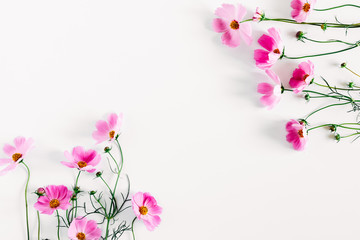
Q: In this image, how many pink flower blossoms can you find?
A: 12